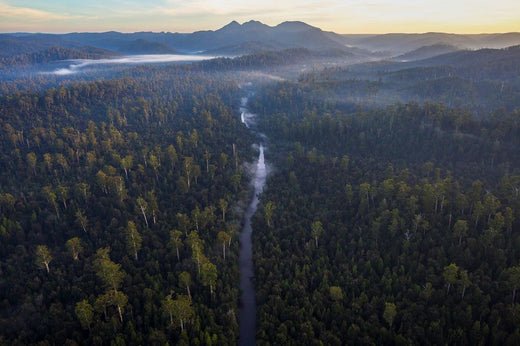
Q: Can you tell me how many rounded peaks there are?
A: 3